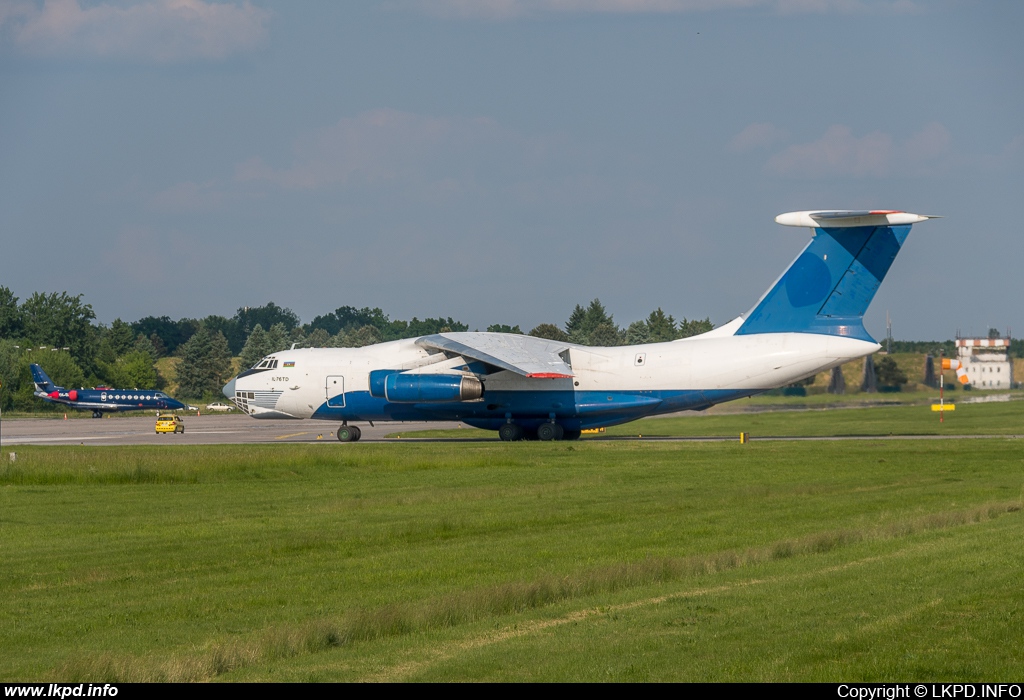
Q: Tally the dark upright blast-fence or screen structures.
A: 3